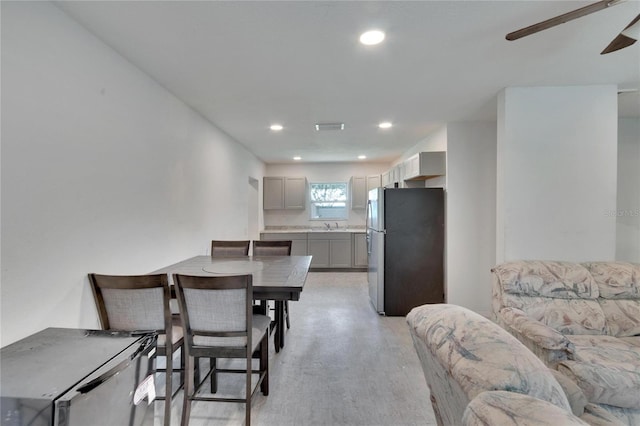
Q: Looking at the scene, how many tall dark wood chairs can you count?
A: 4